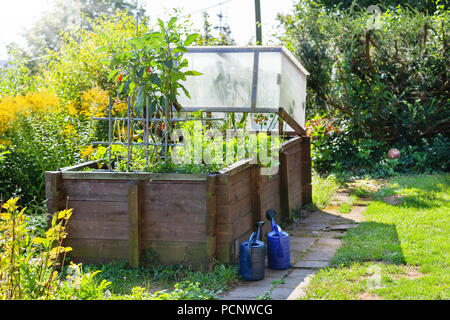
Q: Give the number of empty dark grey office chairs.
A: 0